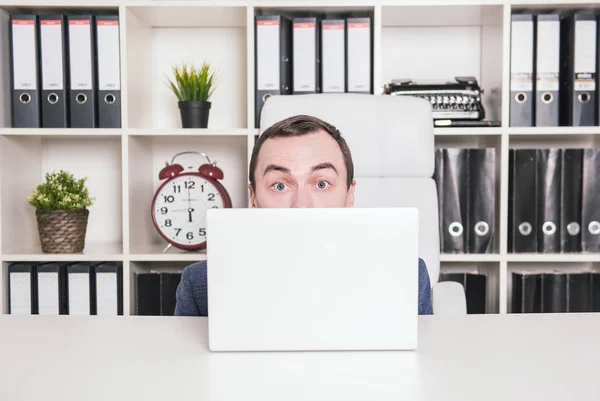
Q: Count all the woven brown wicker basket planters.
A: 1